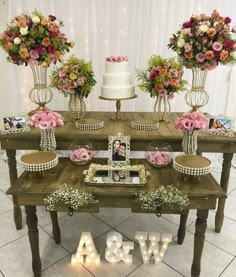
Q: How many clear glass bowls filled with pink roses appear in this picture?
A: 2